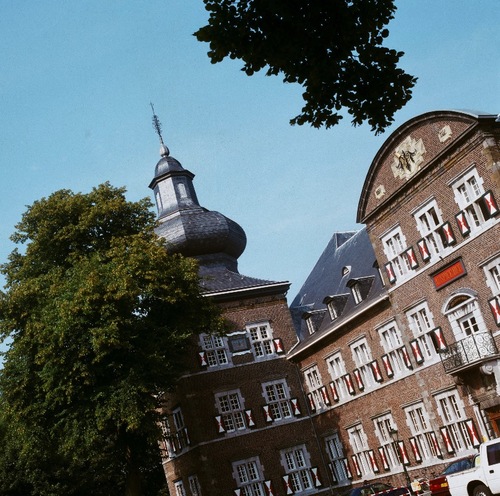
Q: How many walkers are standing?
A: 0